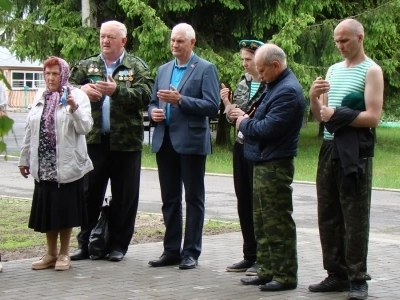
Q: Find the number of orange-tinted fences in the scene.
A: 1